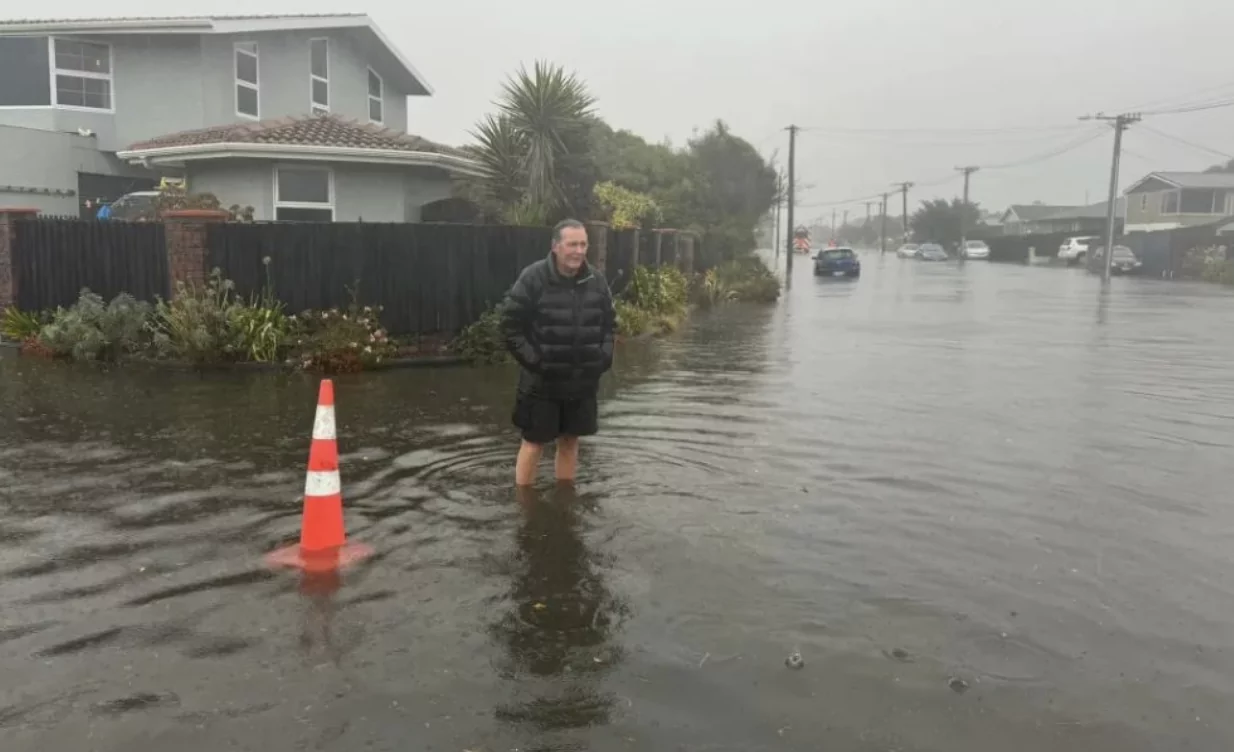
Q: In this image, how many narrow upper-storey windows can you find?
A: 3